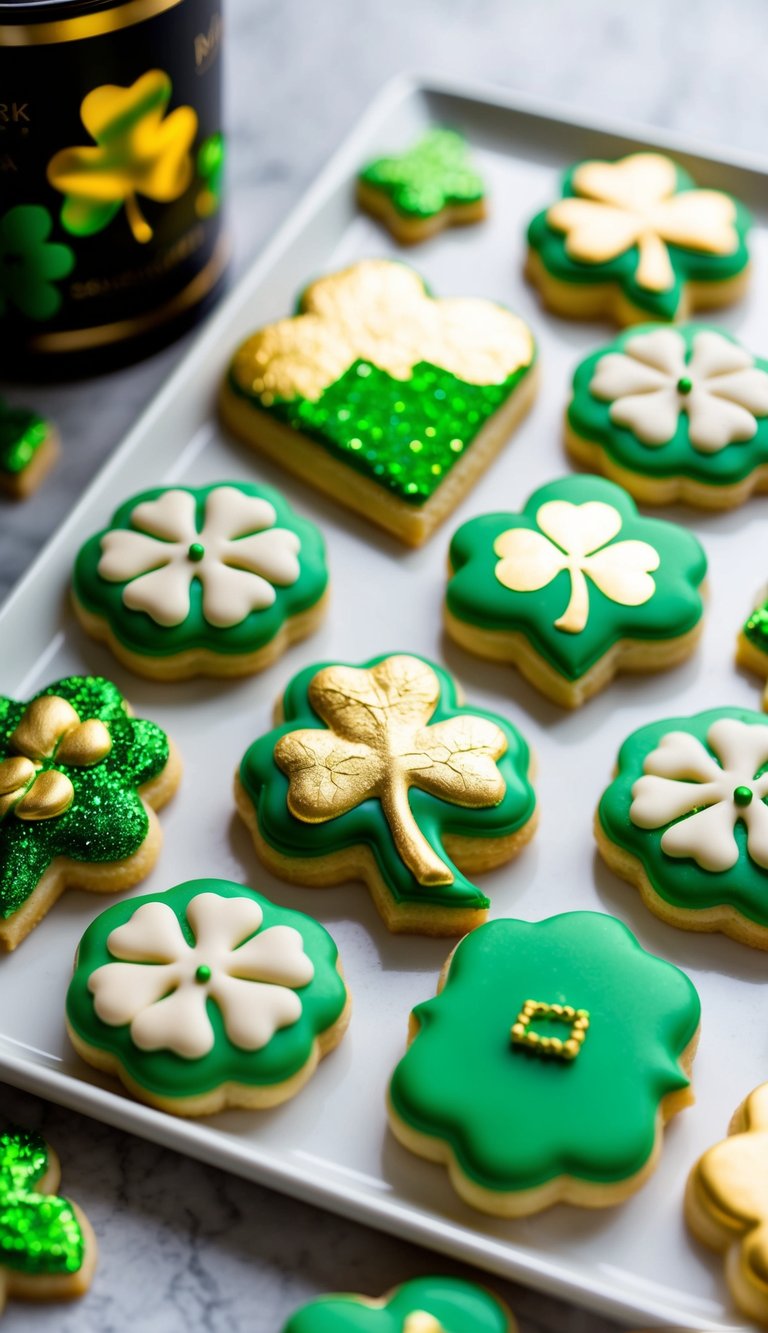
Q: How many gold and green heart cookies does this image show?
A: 1